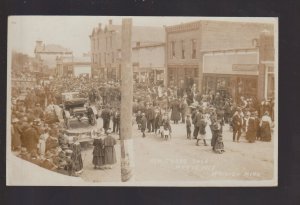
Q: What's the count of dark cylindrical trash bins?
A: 0